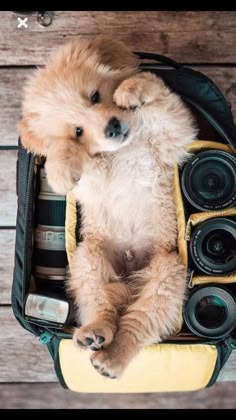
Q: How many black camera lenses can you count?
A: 3